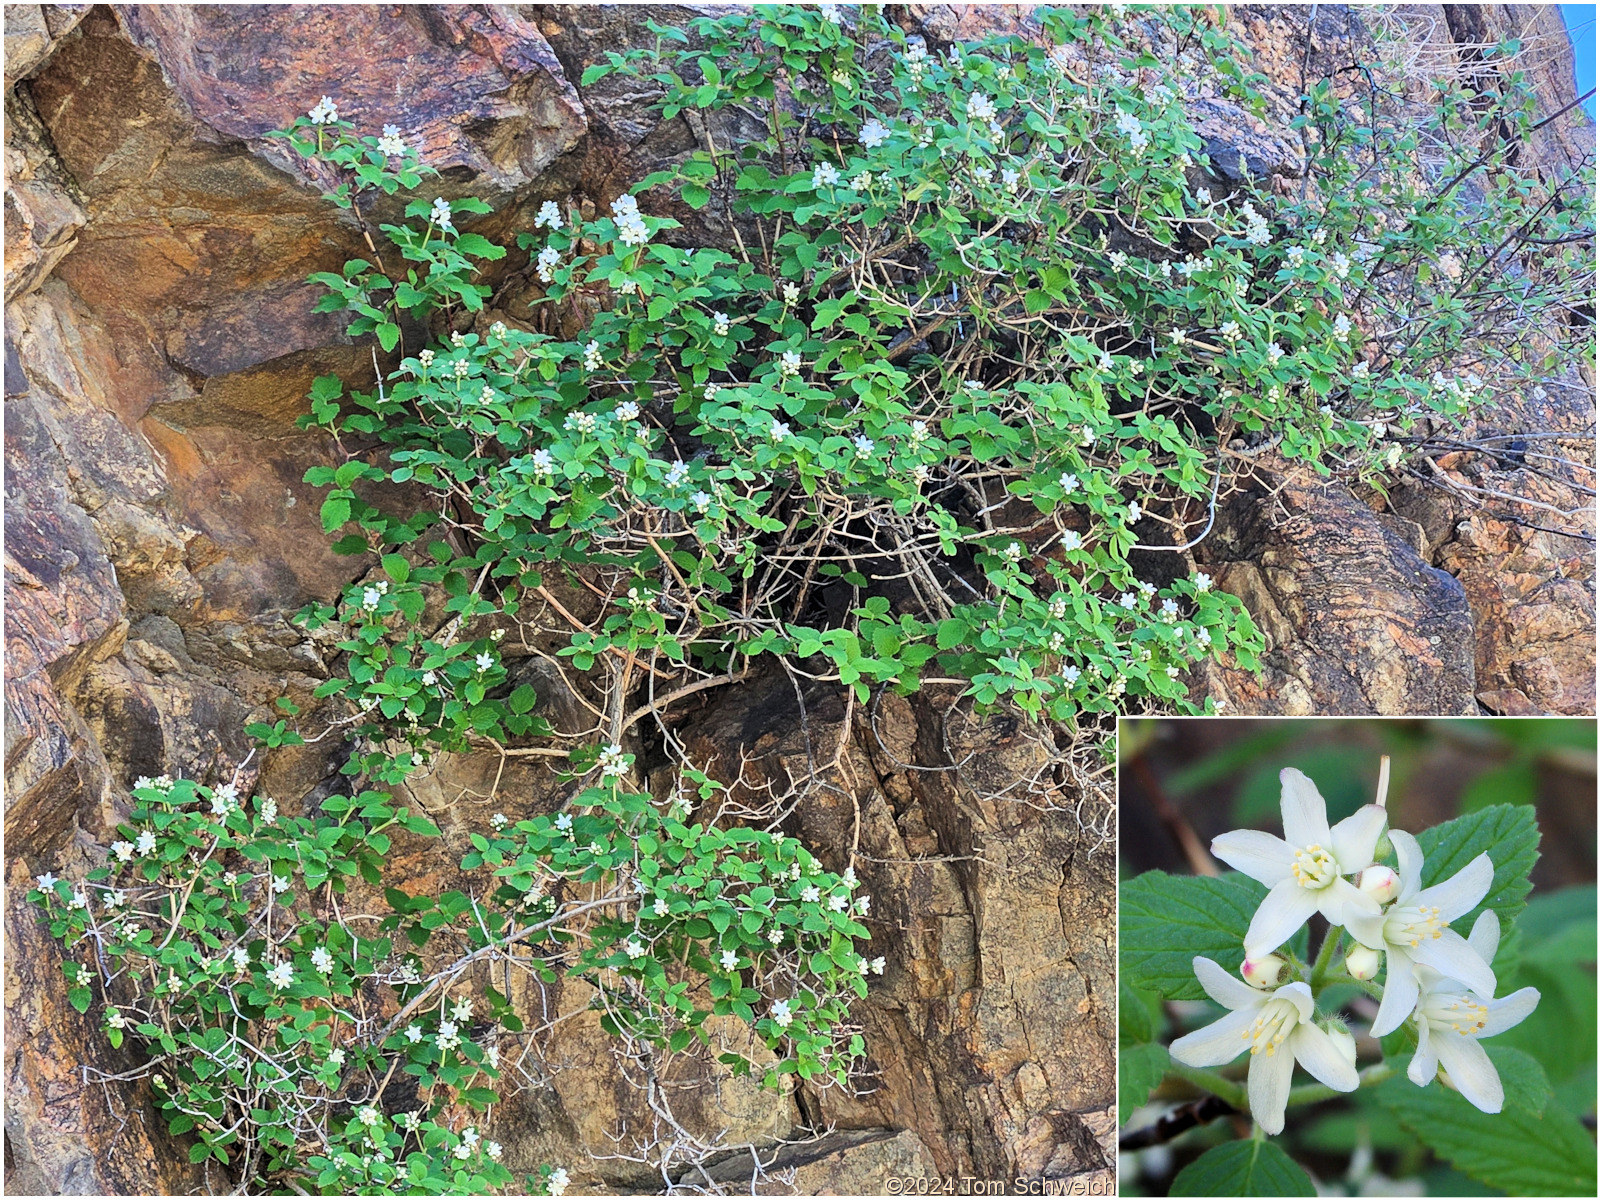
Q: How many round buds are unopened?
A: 3